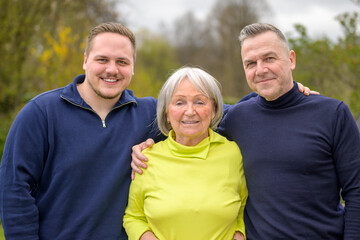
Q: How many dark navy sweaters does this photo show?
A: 2